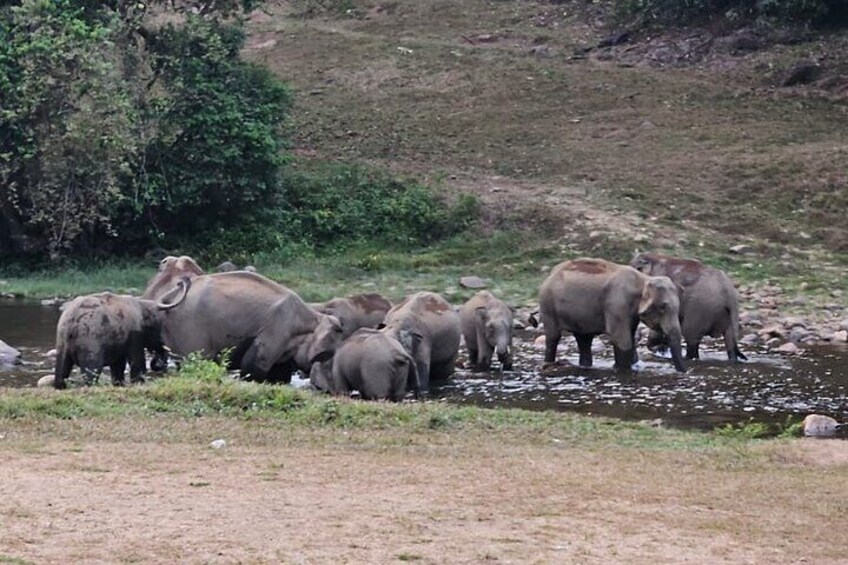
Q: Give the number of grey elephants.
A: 9